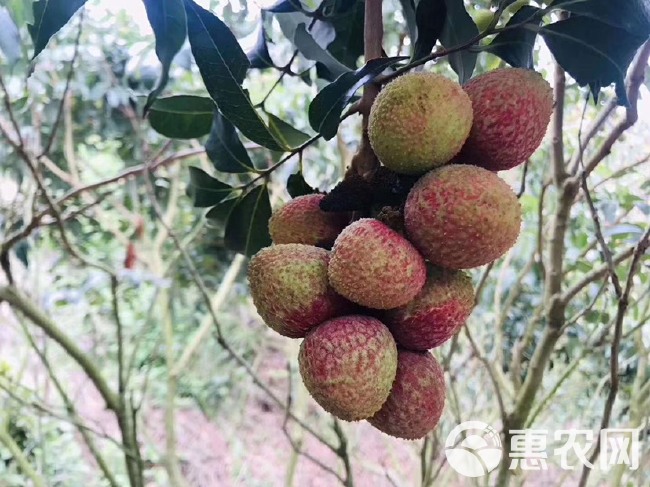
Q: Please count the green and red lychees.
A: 9